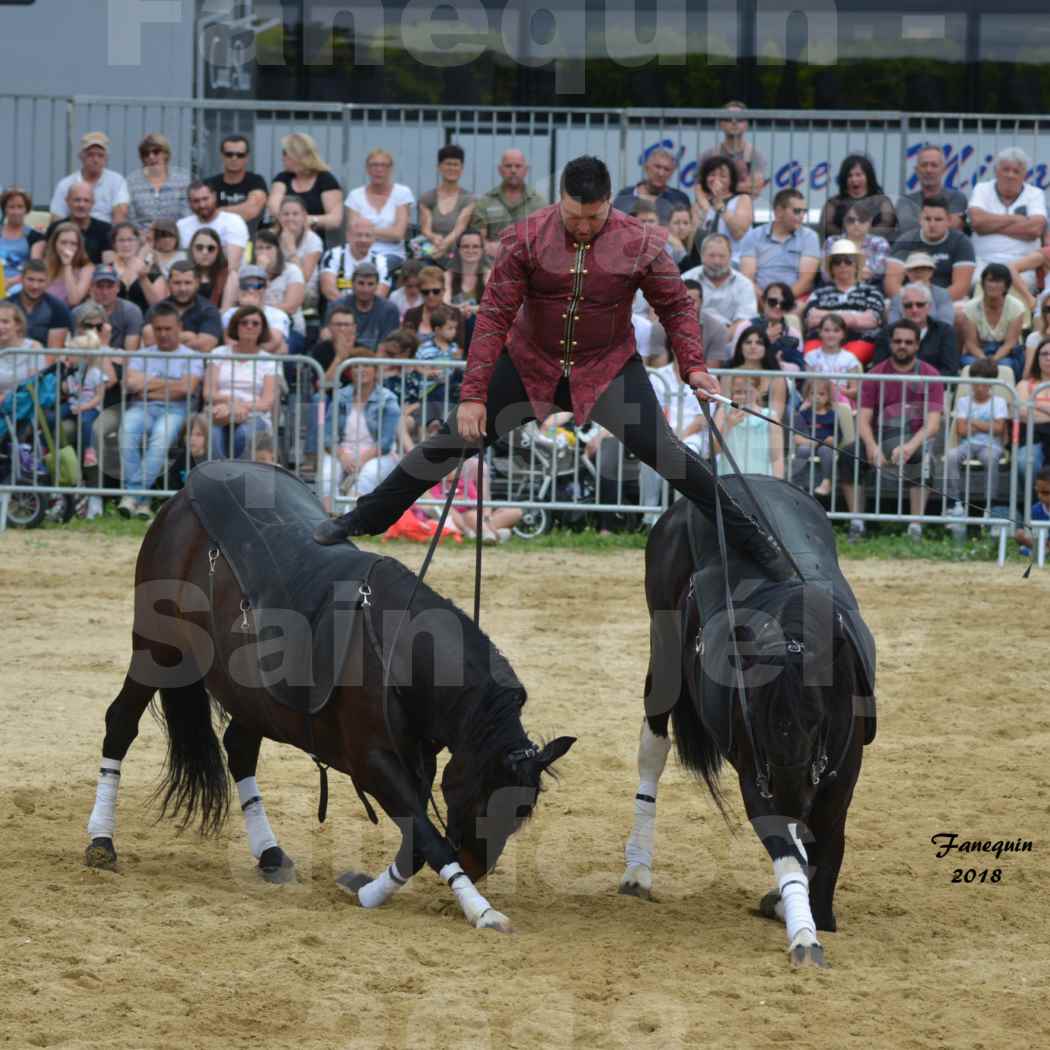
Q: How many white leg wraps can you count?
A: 6